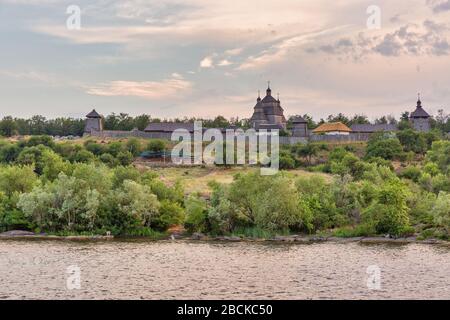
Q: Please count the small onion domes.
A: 4